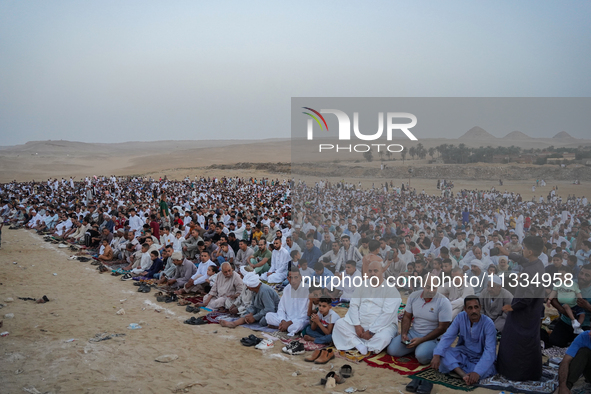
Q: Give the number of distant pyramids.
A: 3